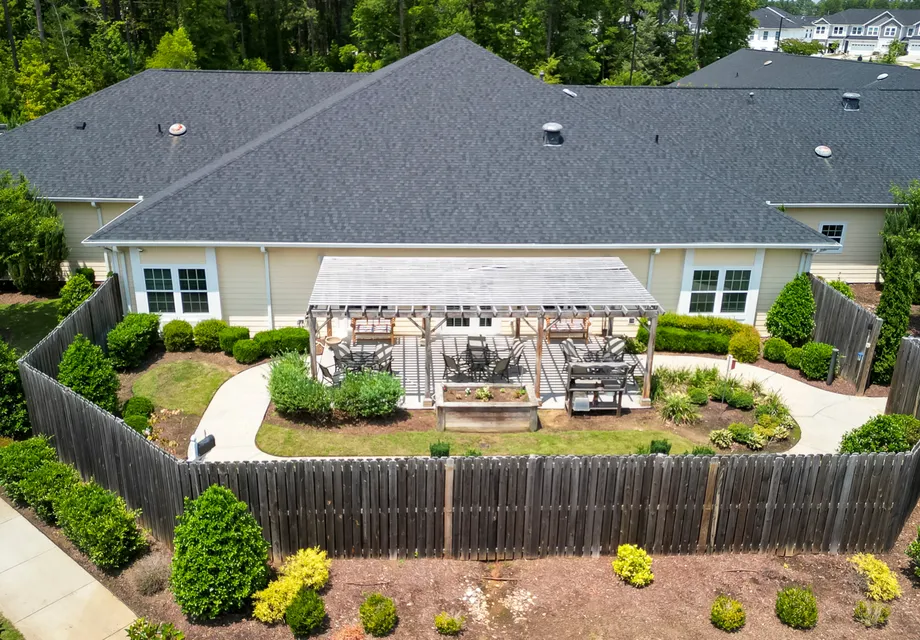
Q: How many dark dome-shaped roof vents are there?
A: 2